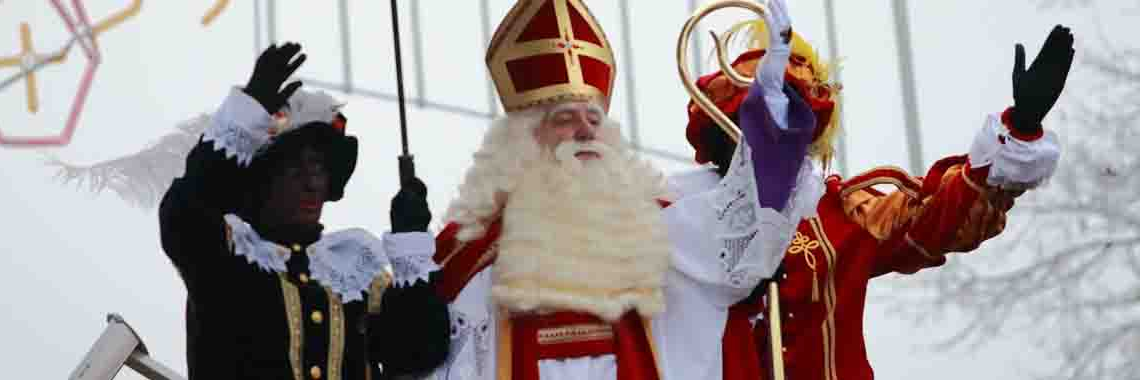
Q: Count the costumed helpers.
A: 2